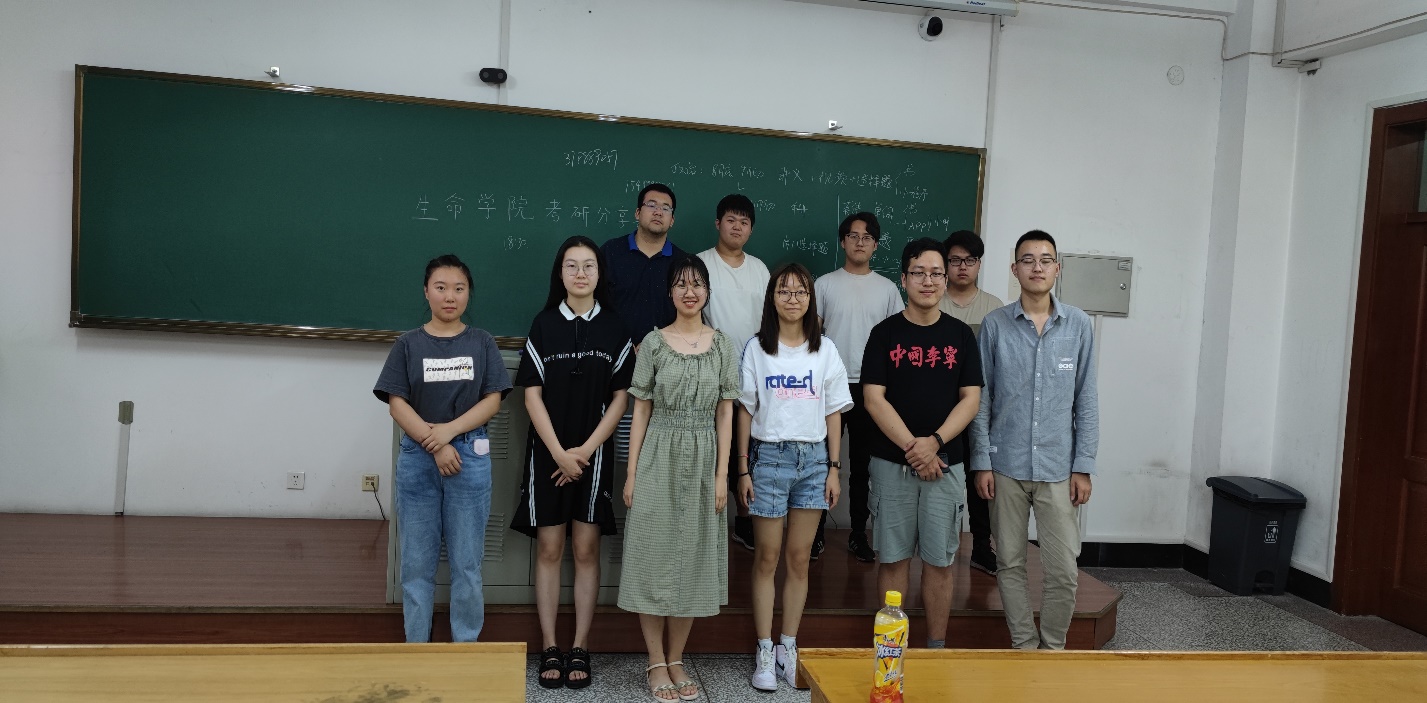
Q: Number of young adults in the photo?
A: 10